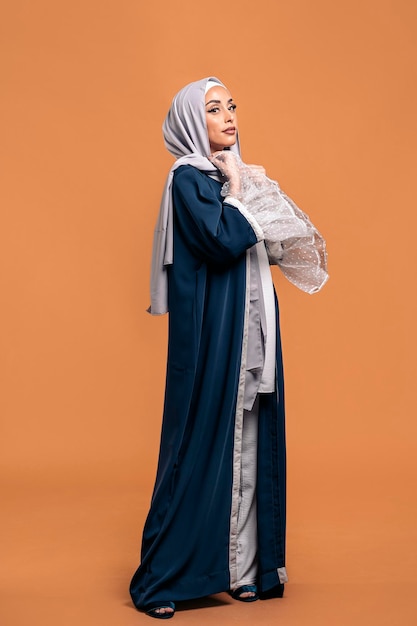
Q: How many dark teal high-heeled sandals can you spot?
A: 2